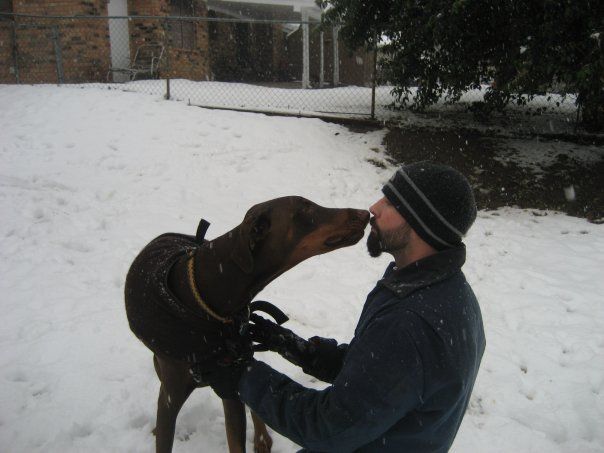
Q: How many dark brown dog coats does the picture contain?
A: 1